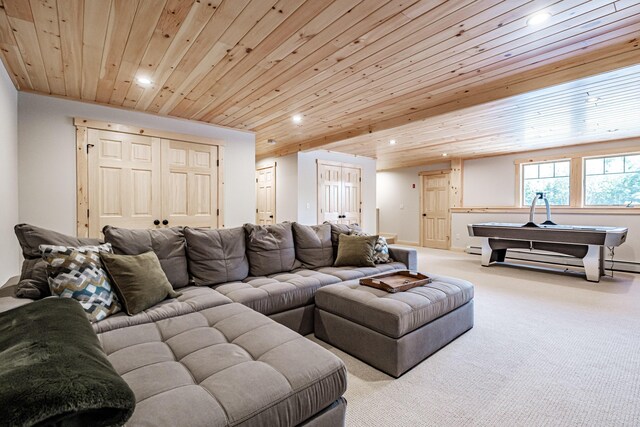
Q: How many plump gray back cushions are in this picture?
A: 6